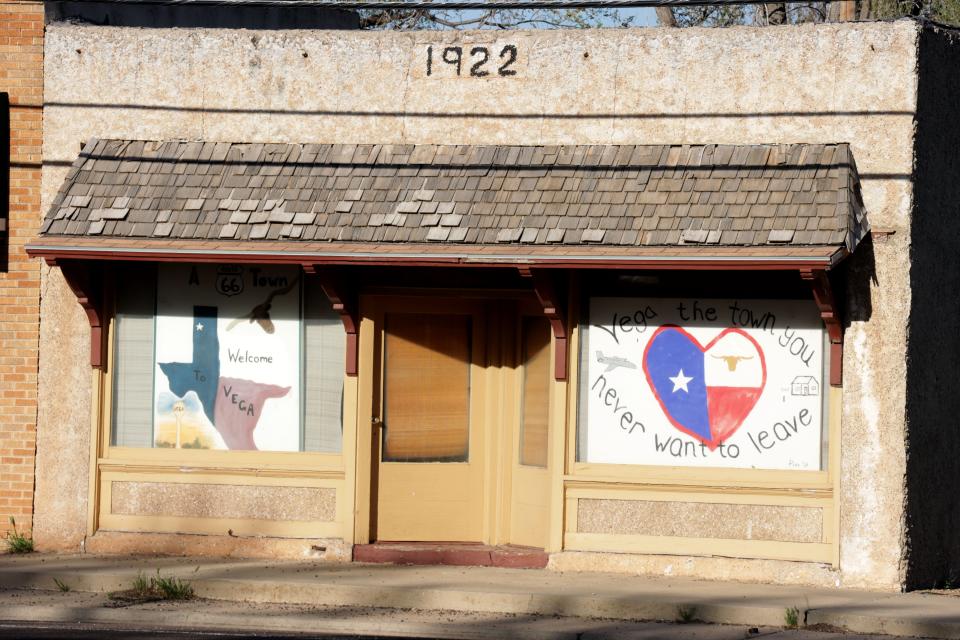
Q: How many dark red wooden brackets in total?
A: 4